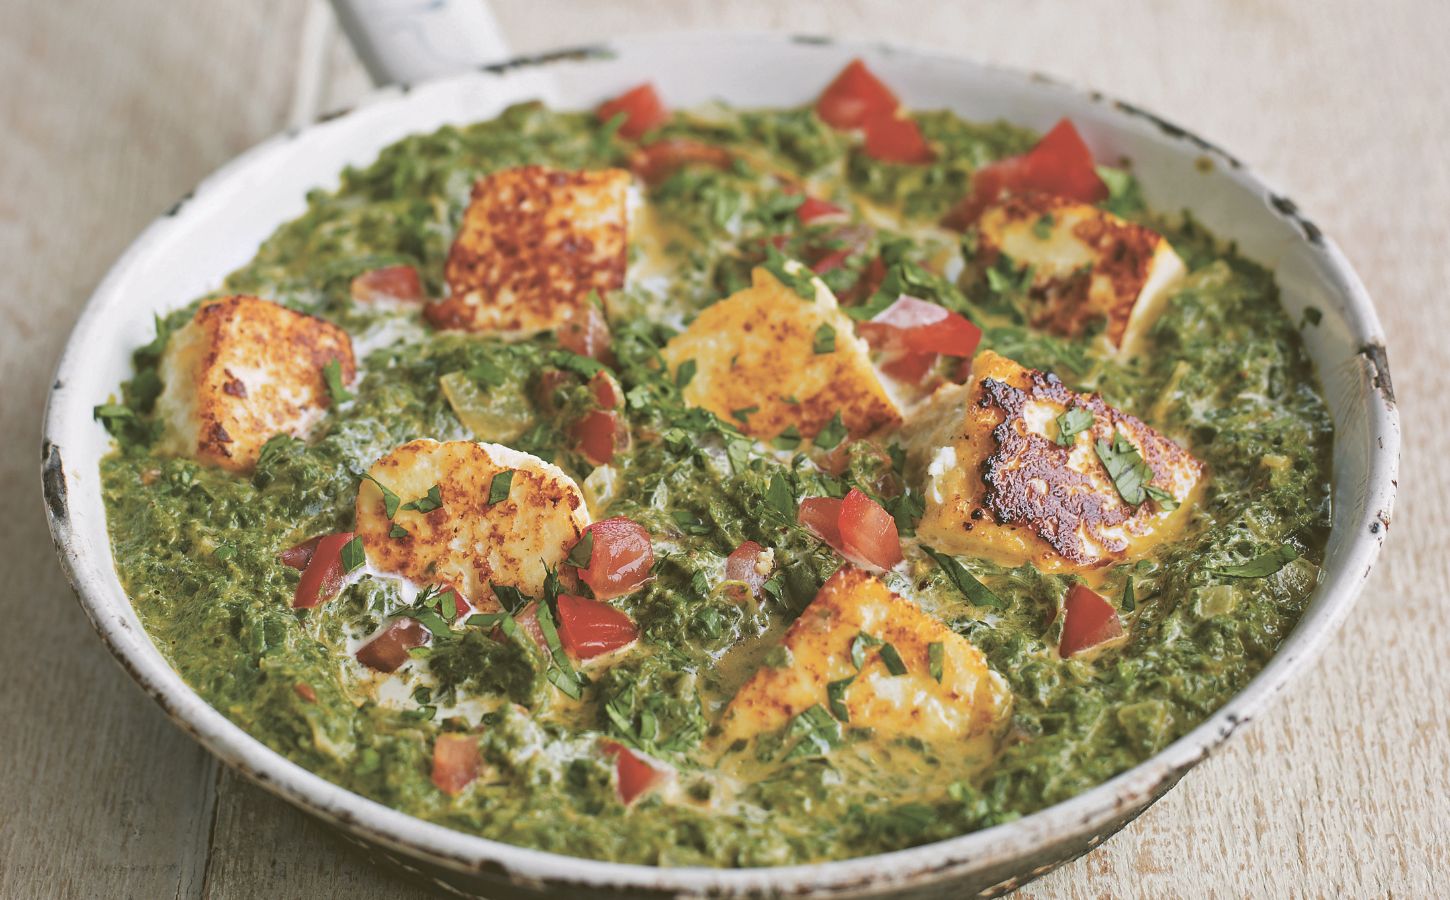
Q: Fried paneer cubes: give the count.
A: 7